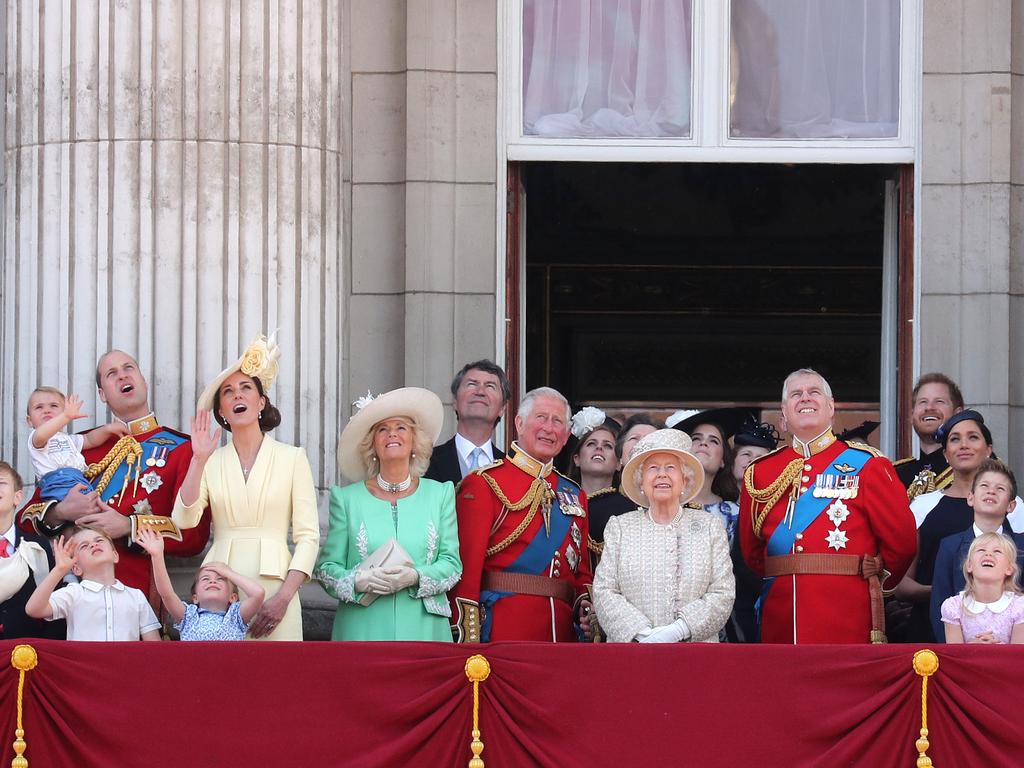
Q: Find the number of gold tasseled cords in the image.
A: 3